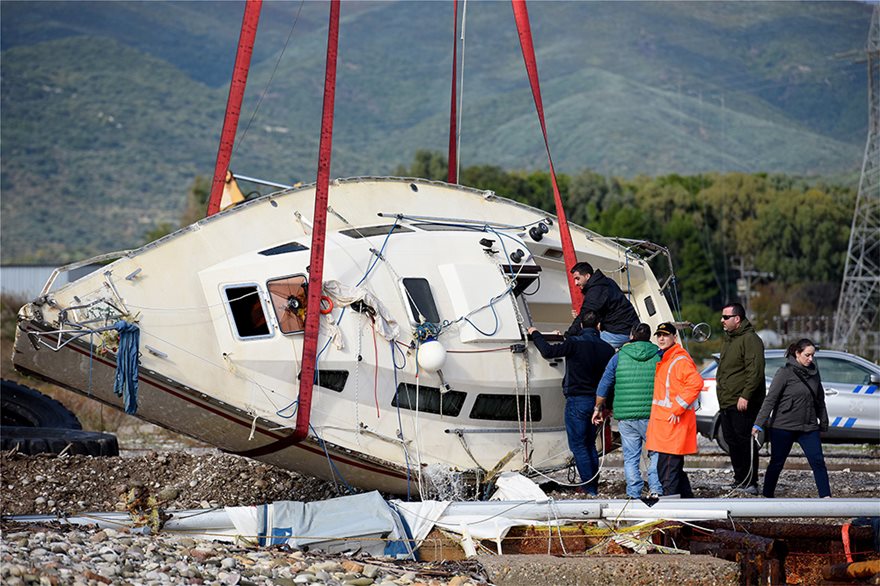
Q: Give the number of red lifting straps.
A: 4